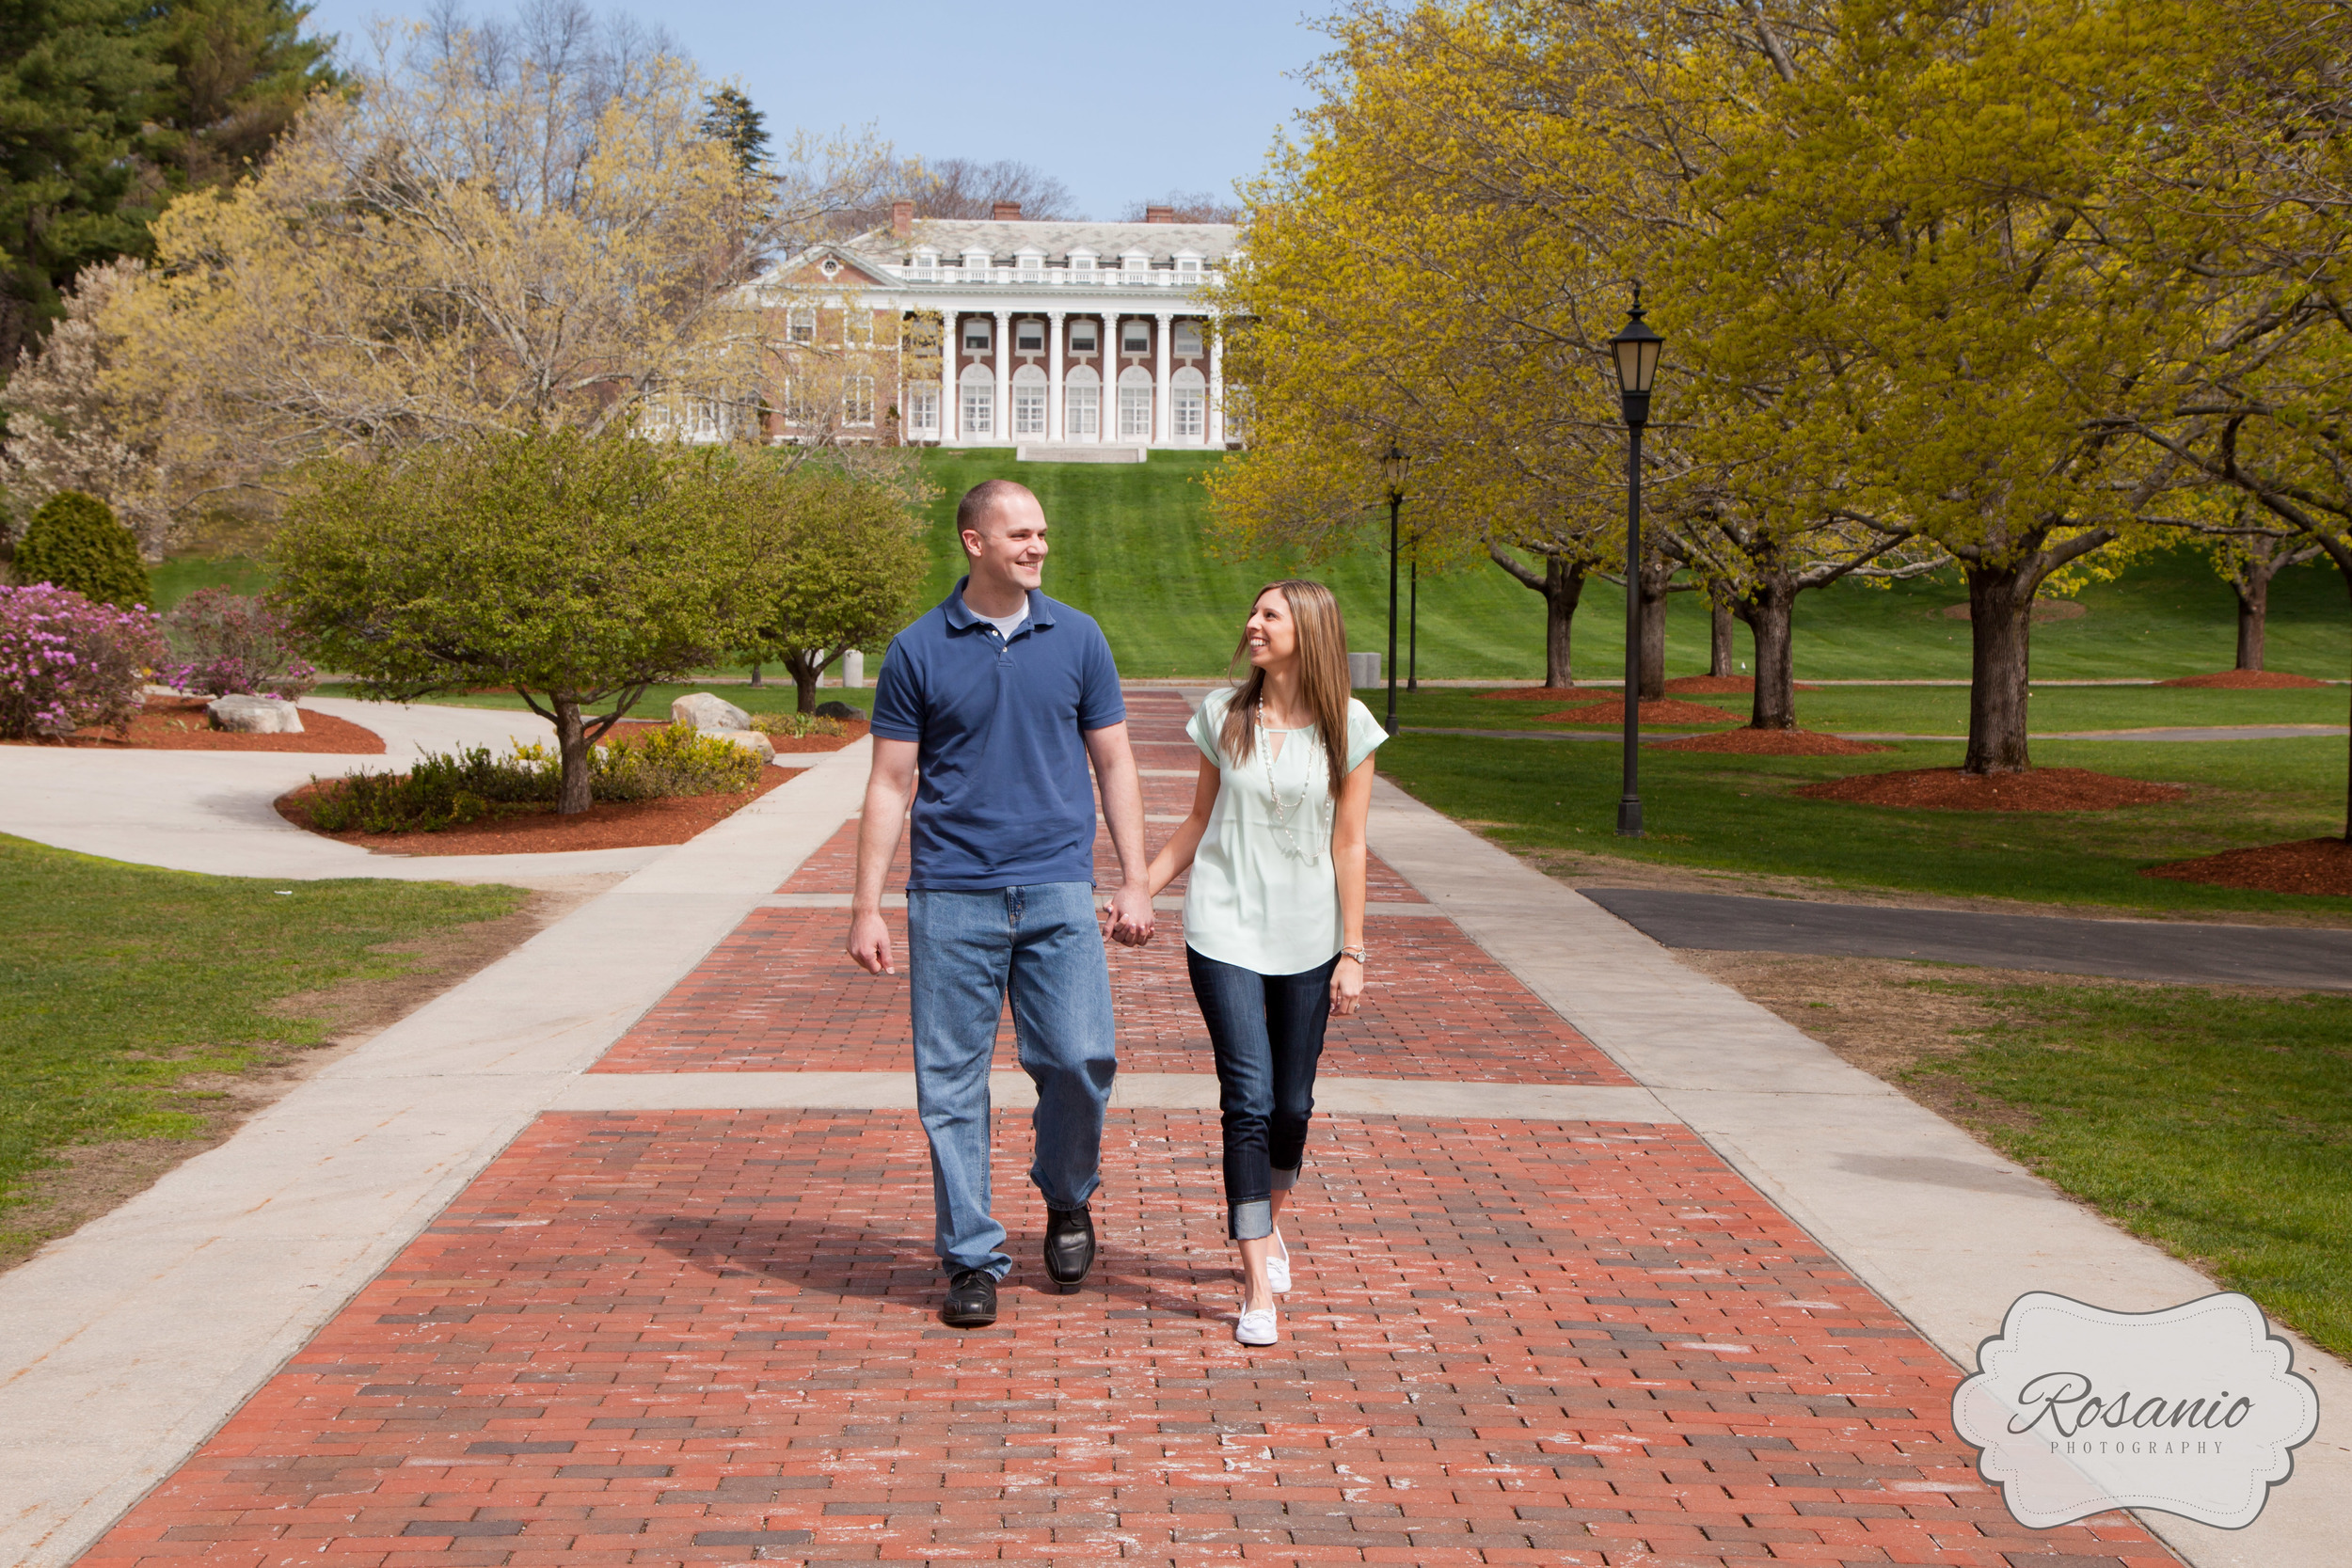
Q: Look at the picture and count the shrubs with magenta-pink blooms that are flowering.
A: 2